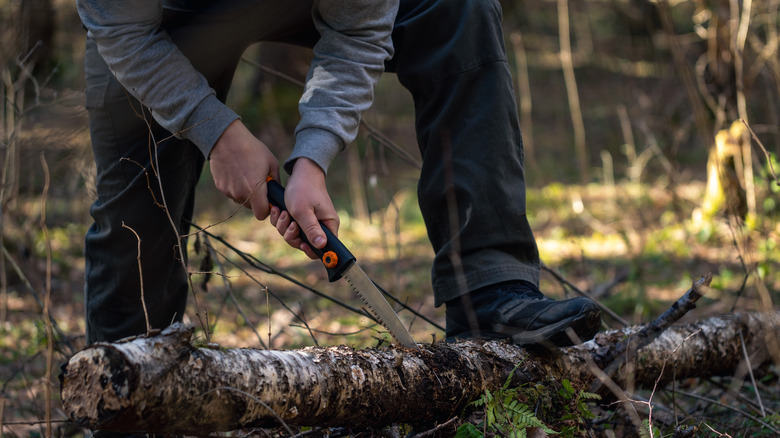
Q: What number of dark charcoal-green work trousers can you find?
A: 1